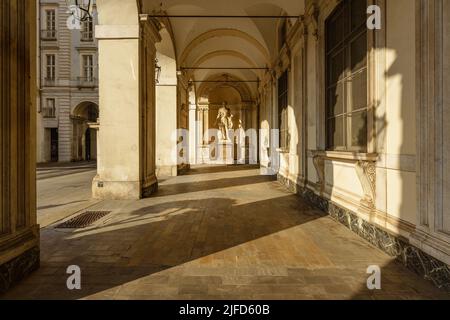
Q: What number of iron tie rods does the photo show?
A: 3